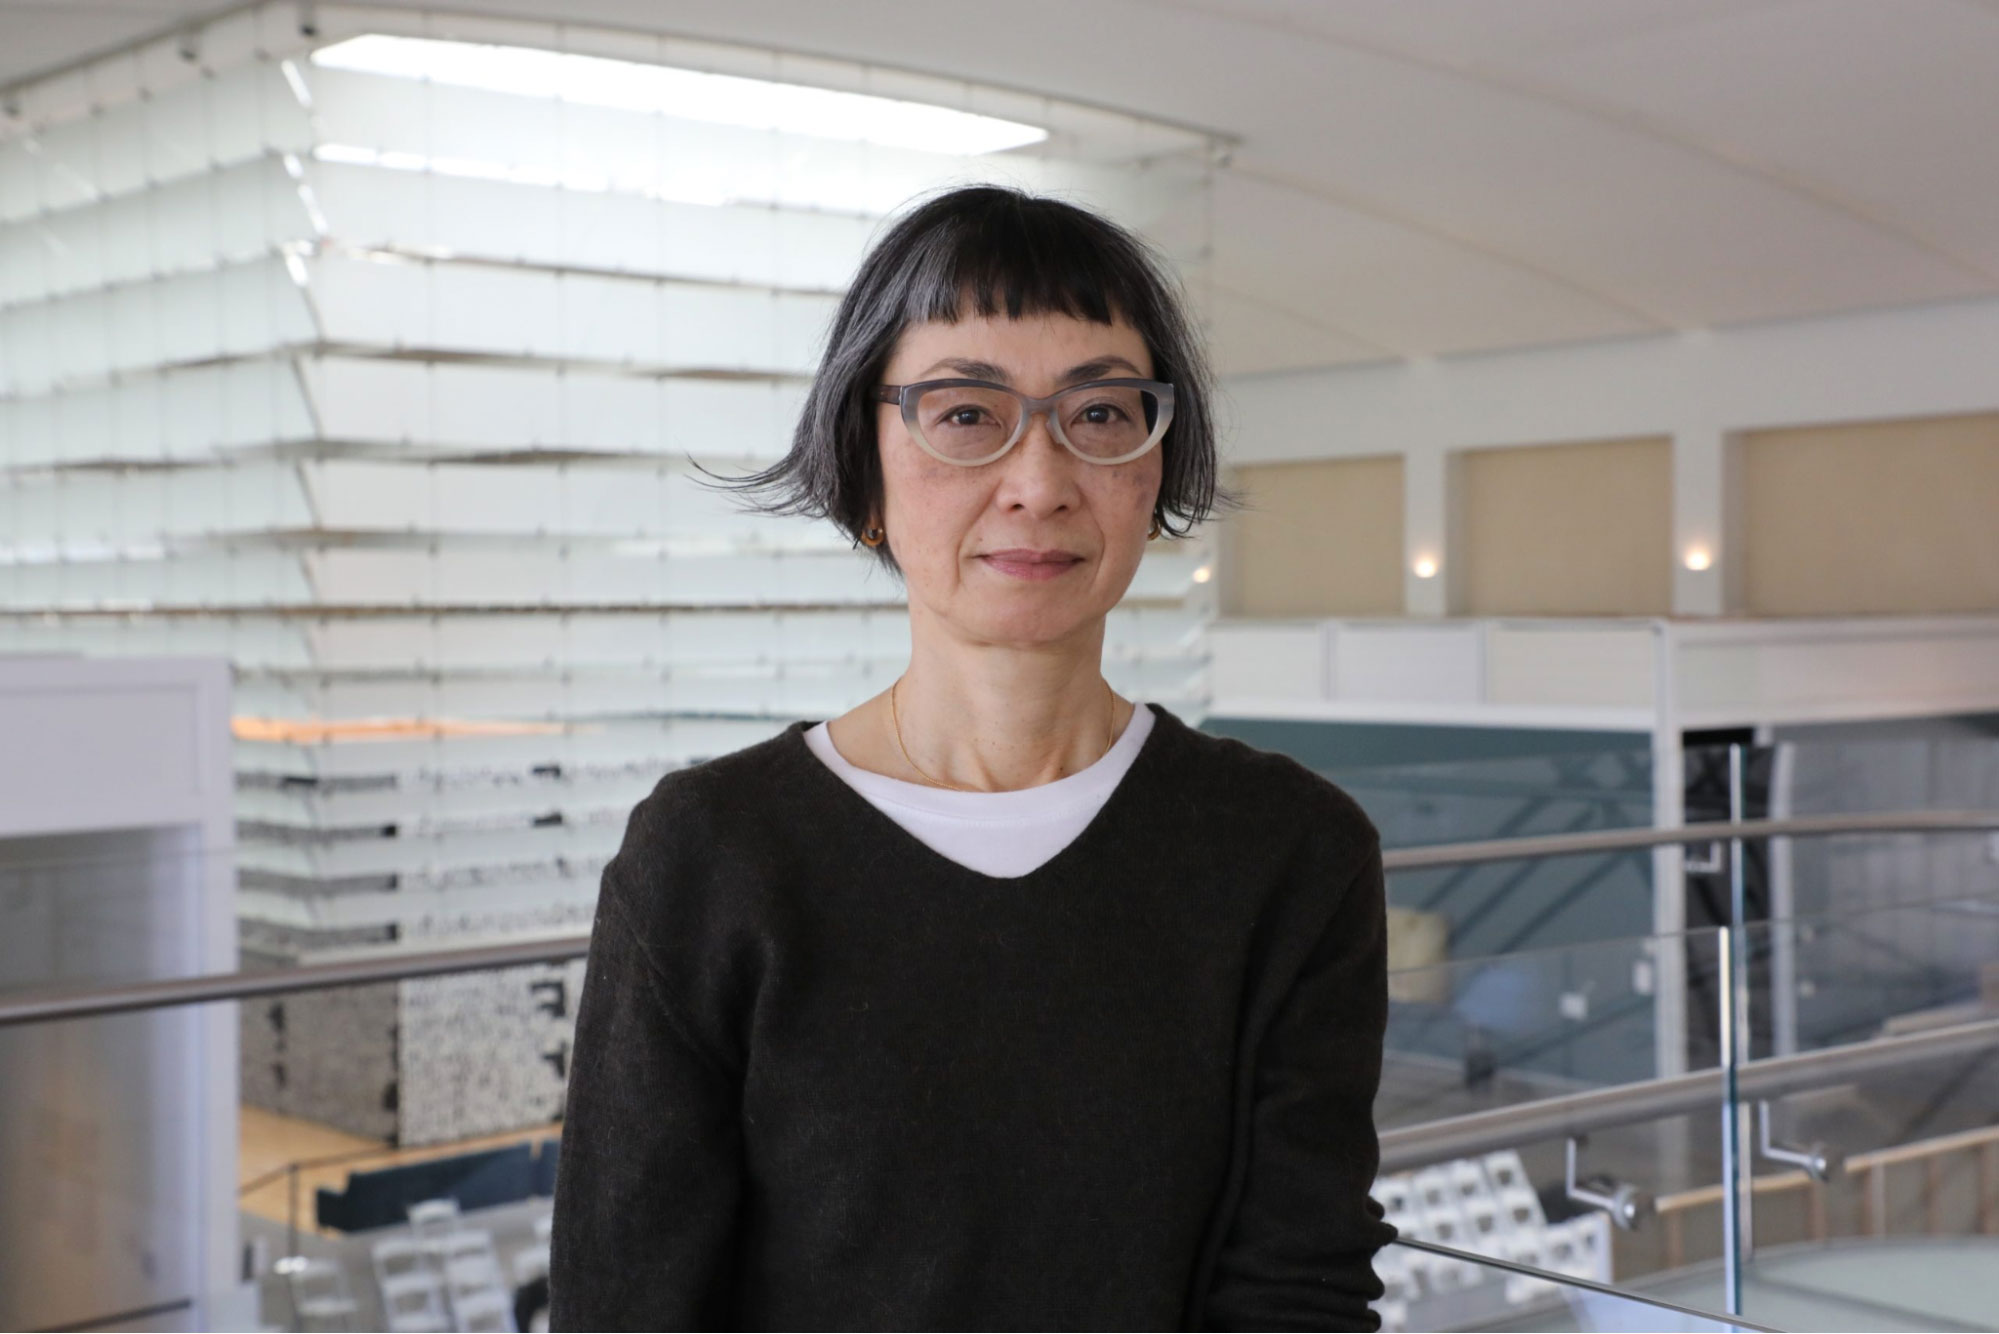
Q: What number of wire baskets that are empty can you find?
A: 0